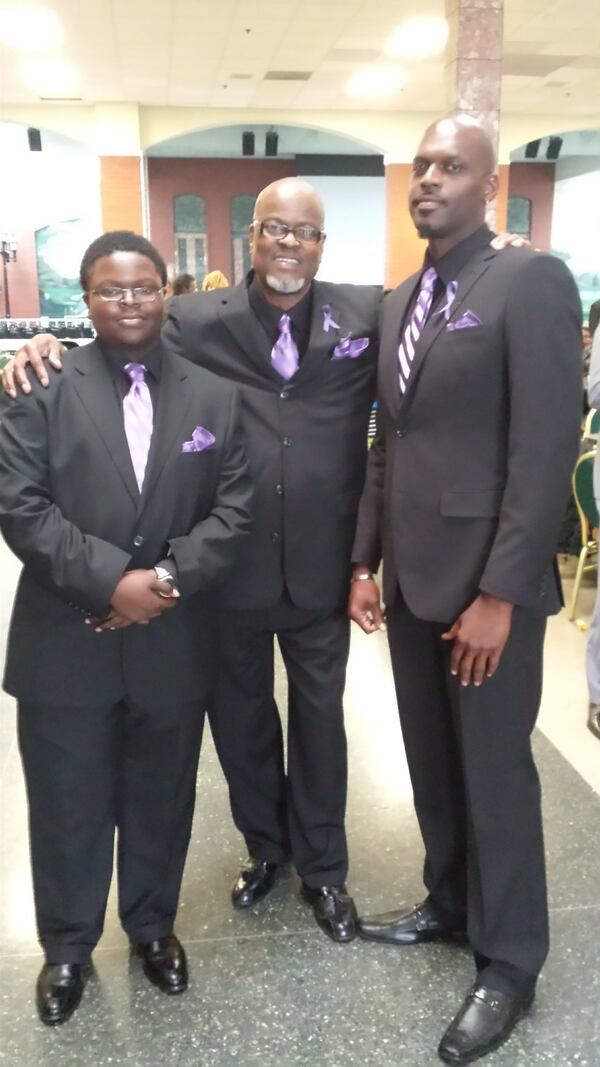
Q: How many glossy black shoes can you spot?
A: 6